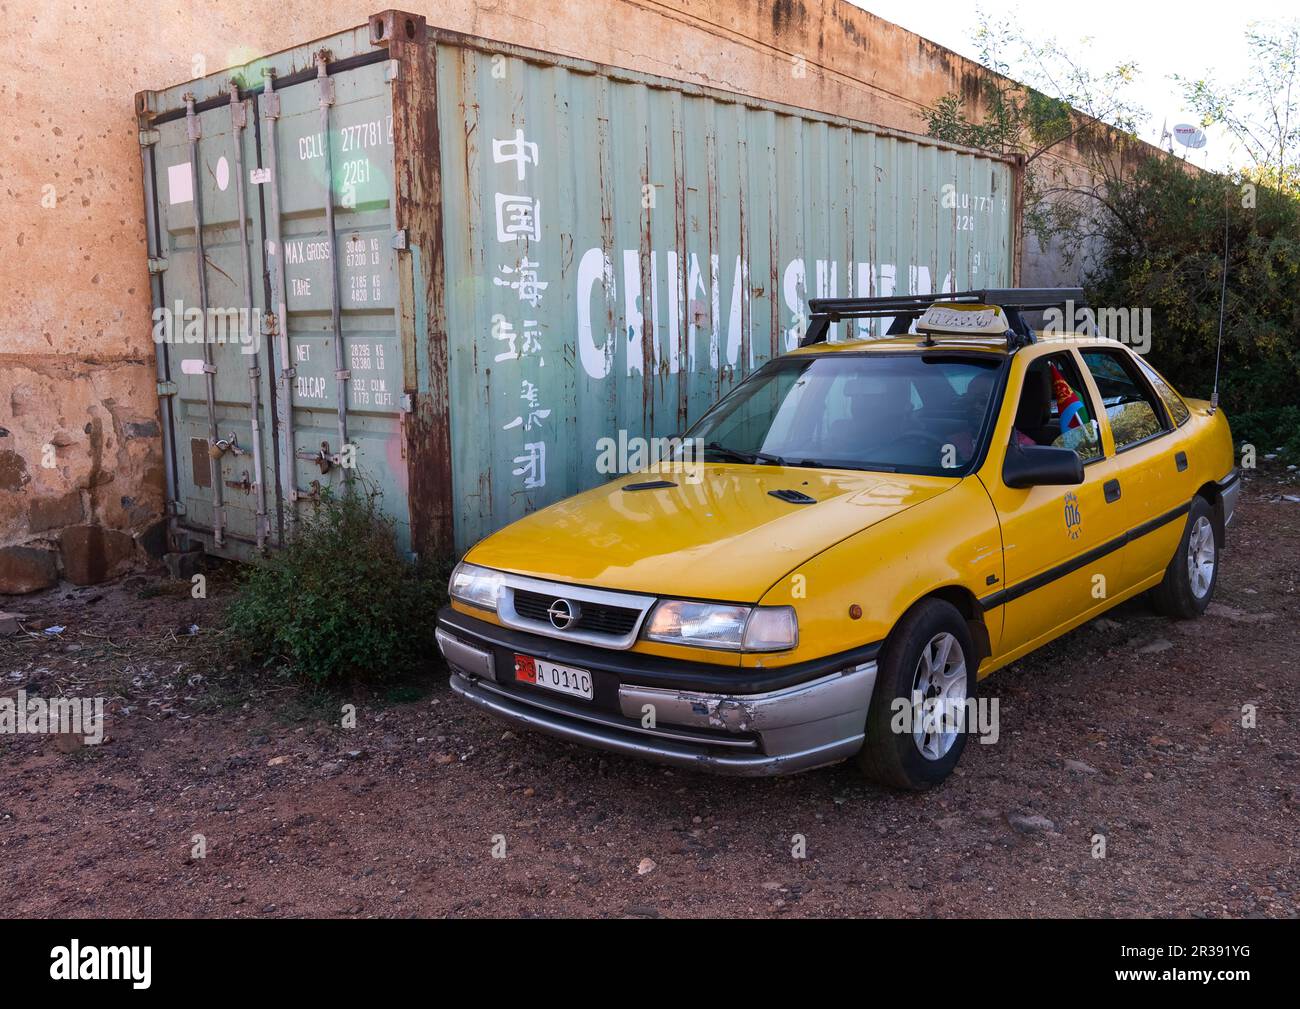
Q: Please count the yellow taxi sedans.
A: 1